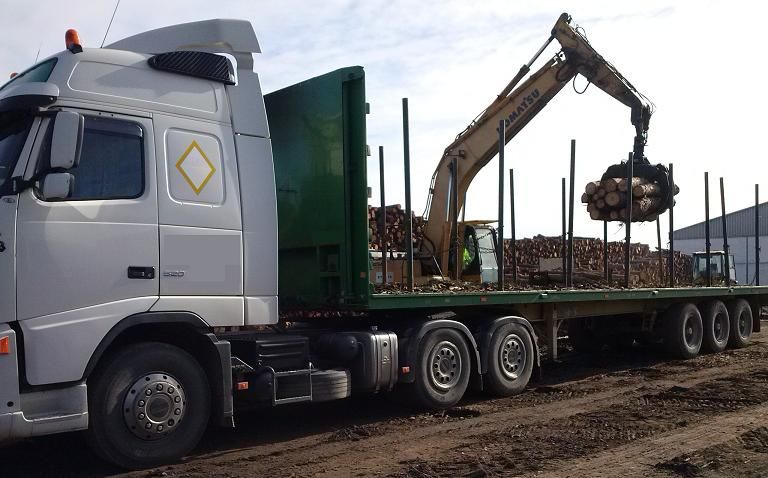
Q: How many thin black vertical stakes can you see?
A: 14